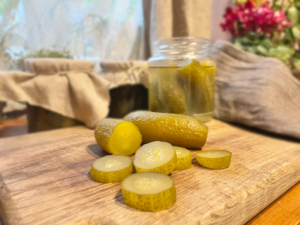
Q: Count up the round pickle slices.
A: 5